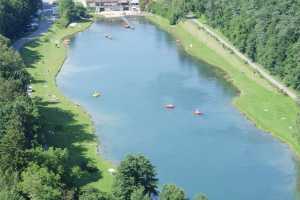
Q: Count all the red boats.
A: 2